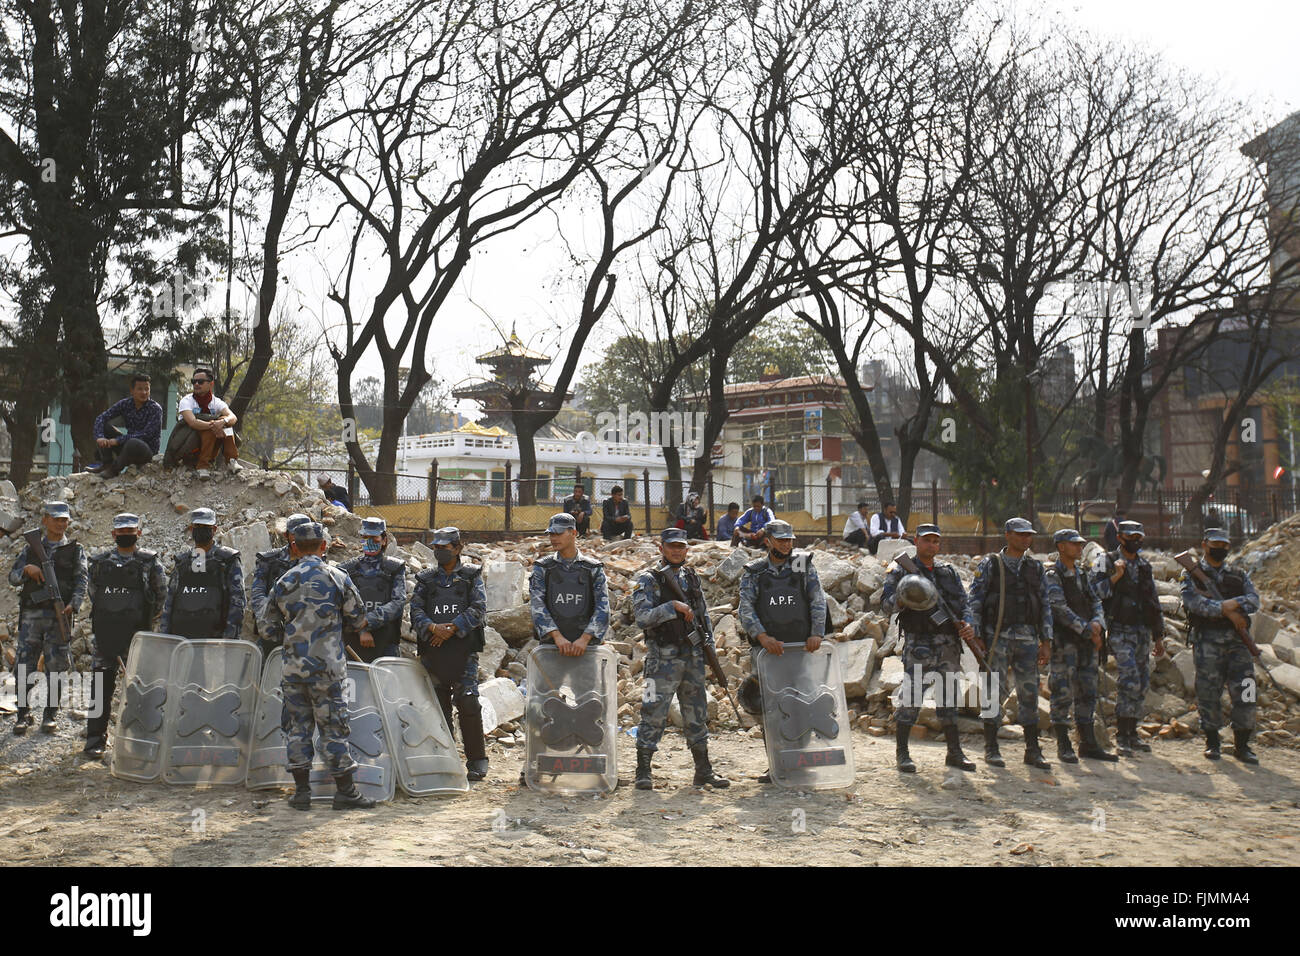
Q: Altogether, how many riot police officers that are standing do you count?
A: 15